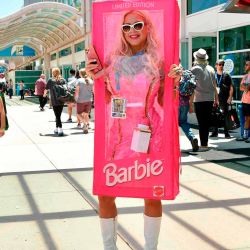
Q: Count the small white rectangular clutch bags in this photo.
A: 1